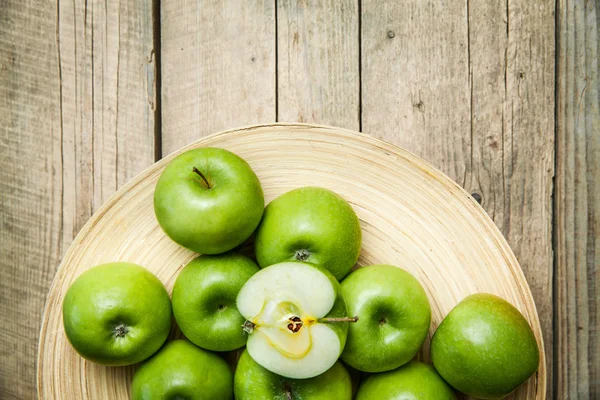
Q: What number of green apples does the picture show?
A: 10